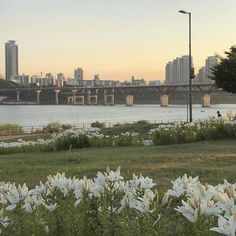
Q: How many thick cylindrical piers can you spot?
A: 3